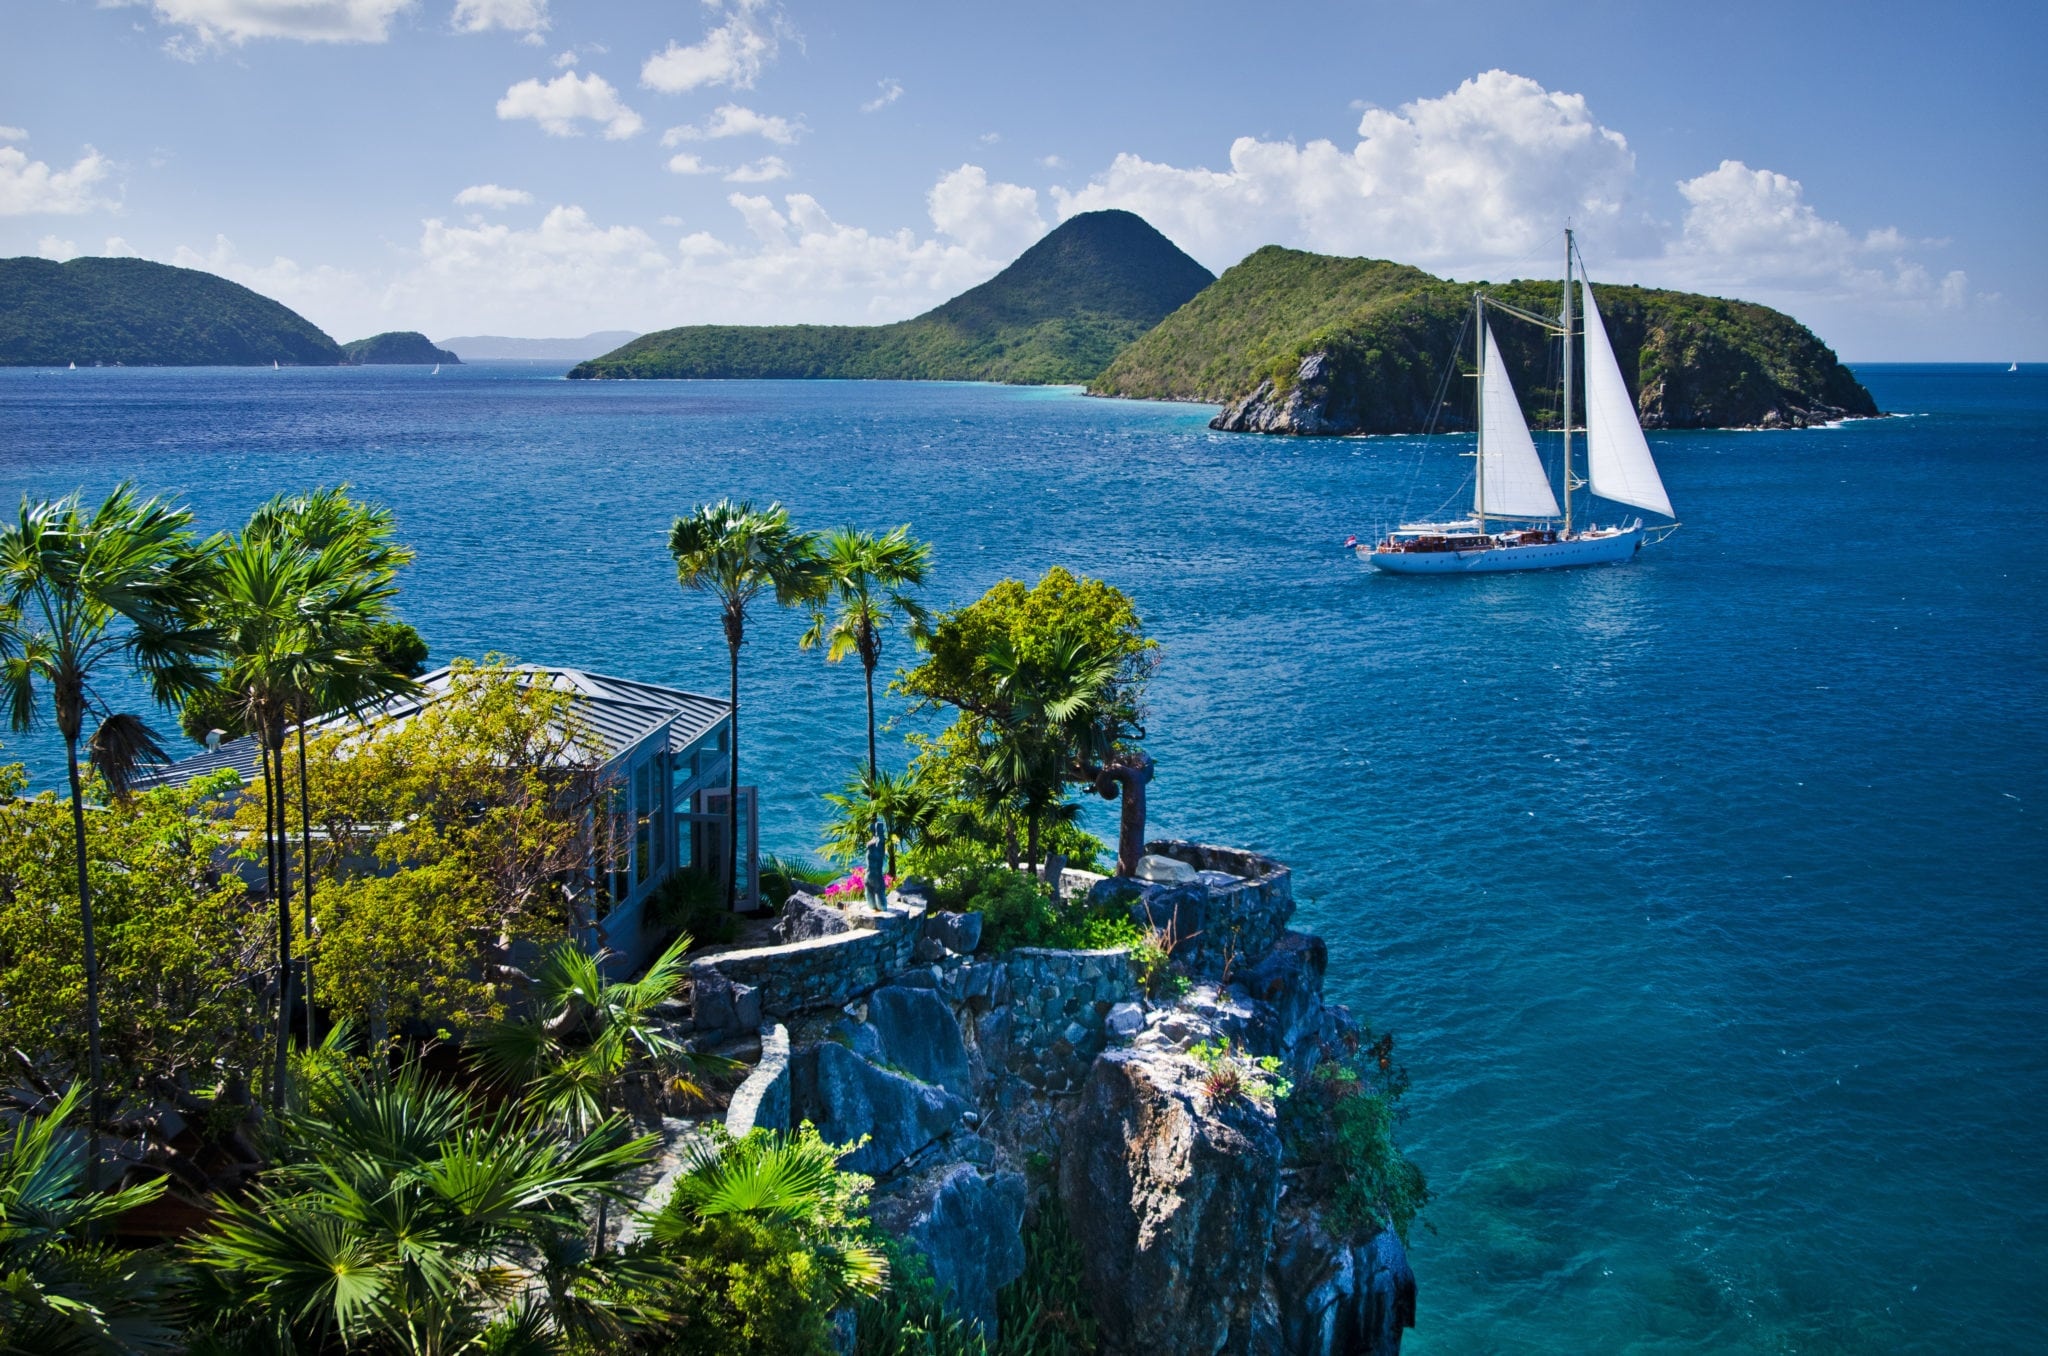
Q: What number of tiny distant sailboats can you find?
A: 4